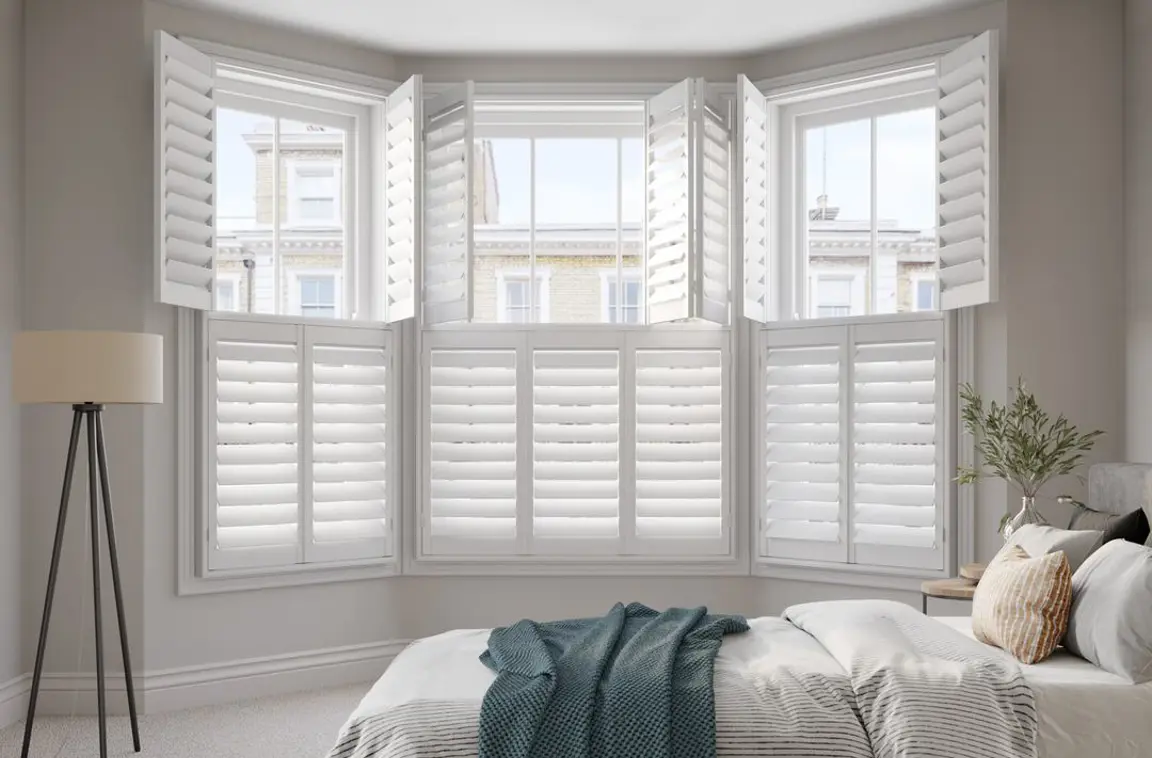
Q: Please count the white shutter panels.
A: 14